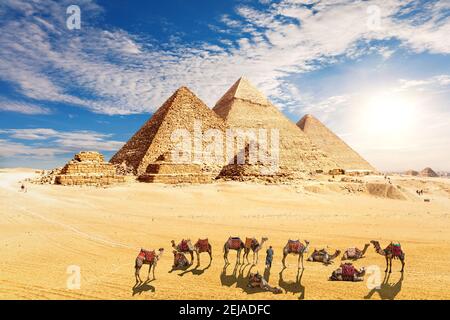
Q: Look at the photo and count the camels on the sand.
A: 12